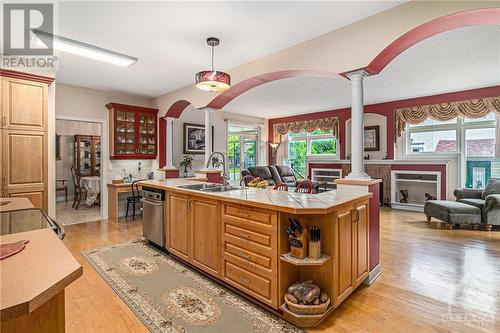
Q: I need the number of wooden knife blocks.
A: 2